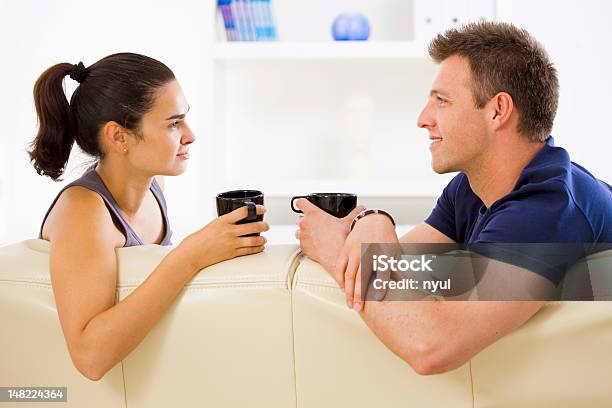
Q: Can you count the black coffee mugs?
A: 2